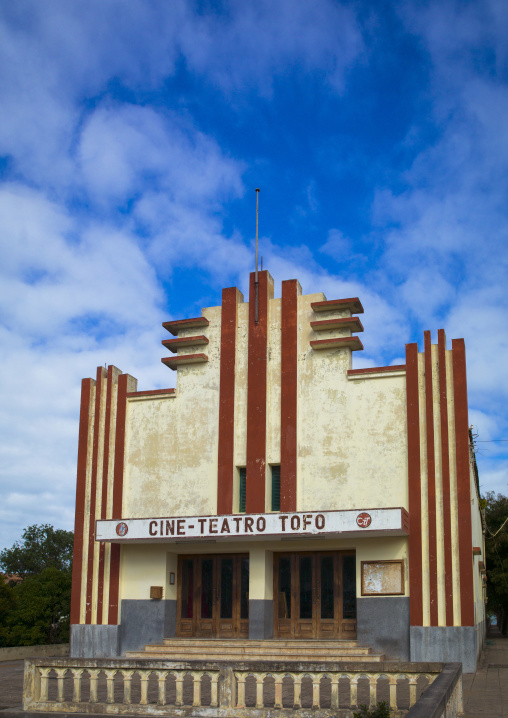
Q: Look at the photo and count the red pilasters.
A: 11